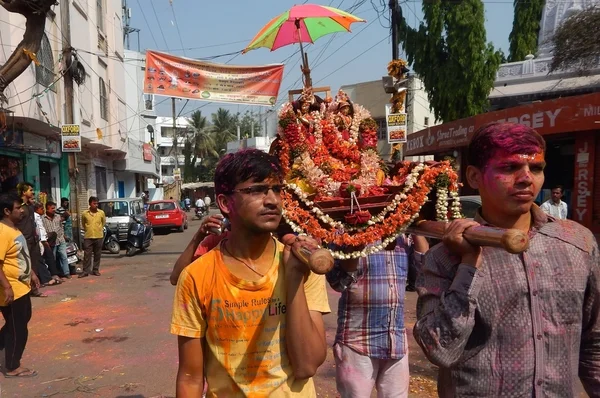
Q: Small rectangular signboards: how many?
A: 2